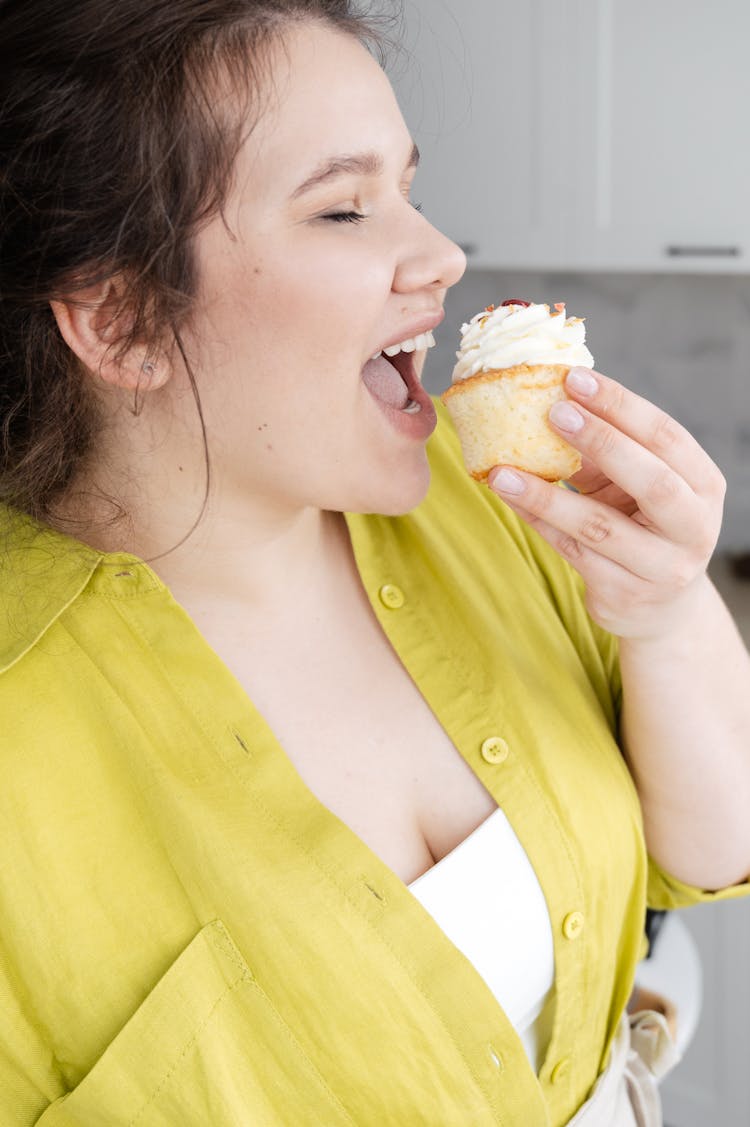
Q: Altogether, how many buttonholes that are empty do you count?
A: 4